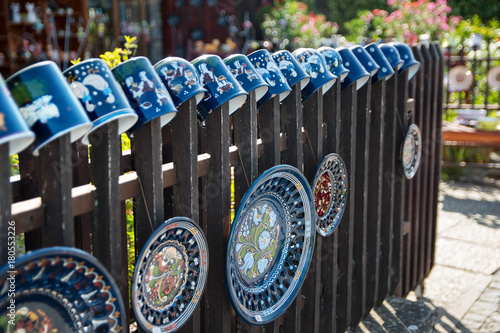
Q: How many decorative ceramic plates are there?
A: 5